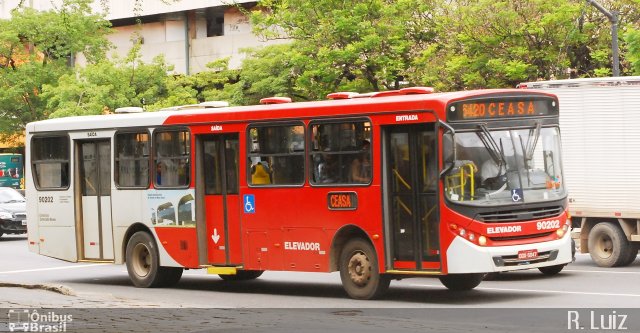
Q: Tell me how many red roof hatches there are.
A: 3